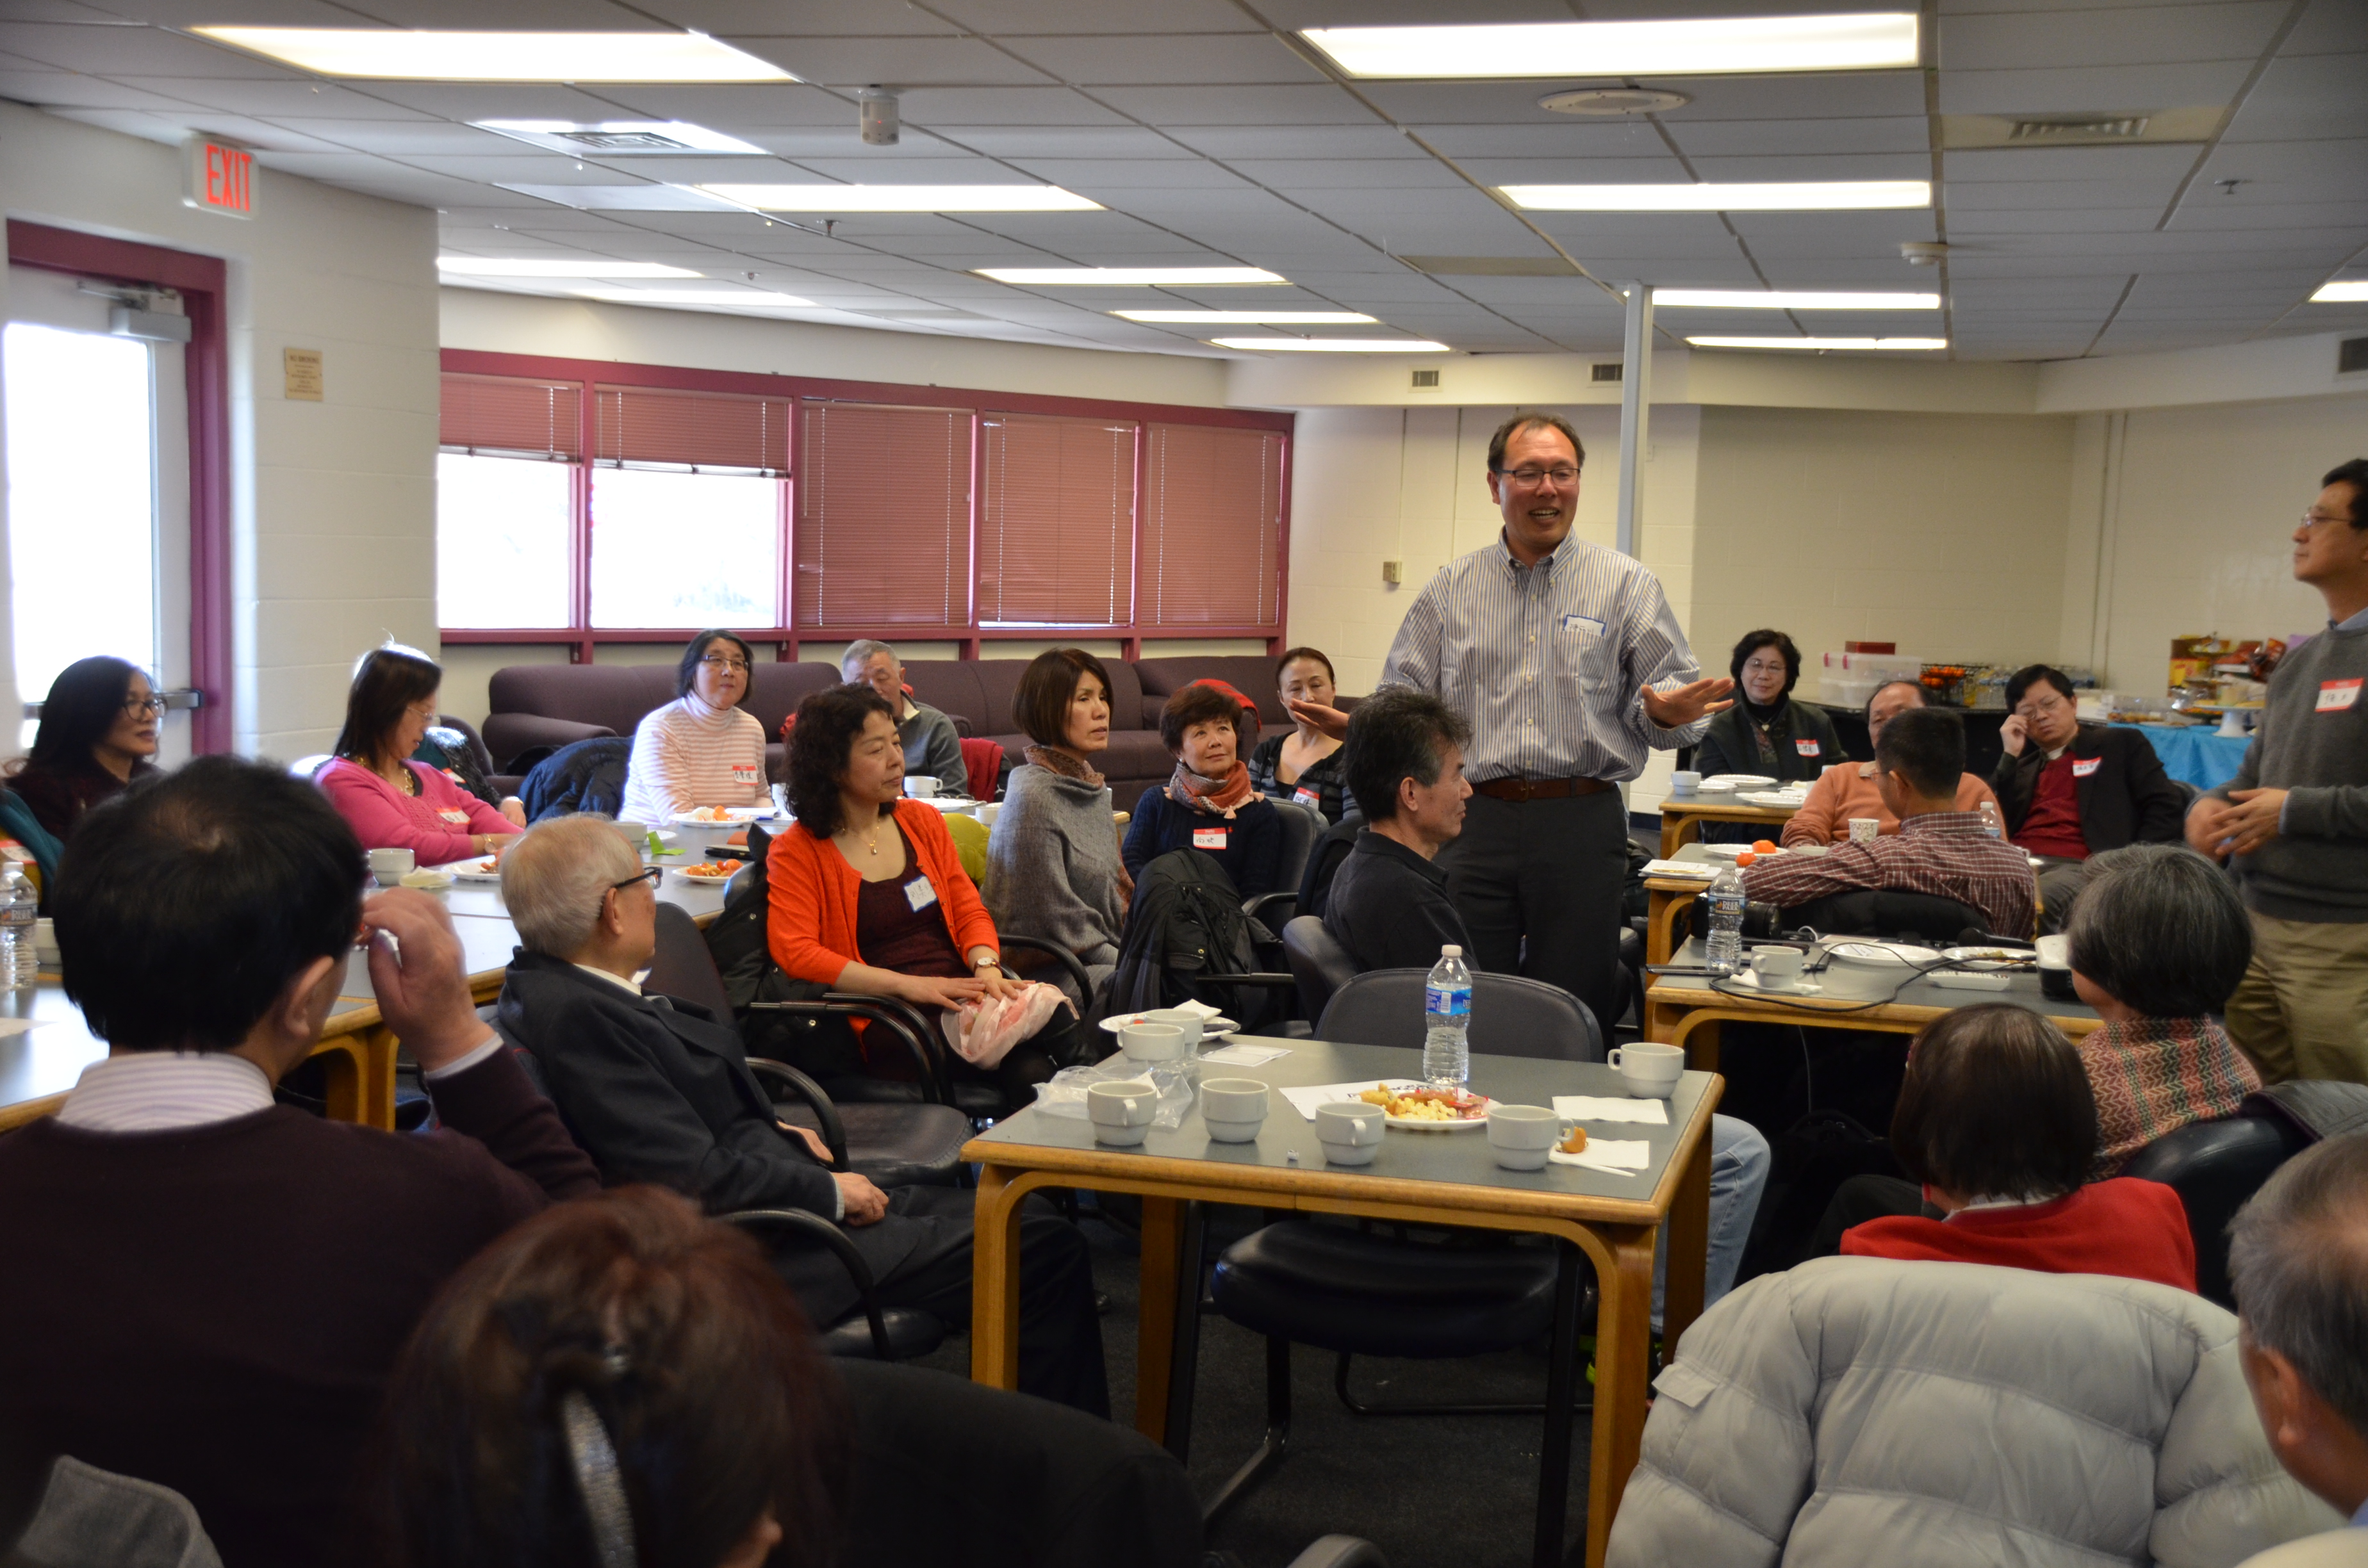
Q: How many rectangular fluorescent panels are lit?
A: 12